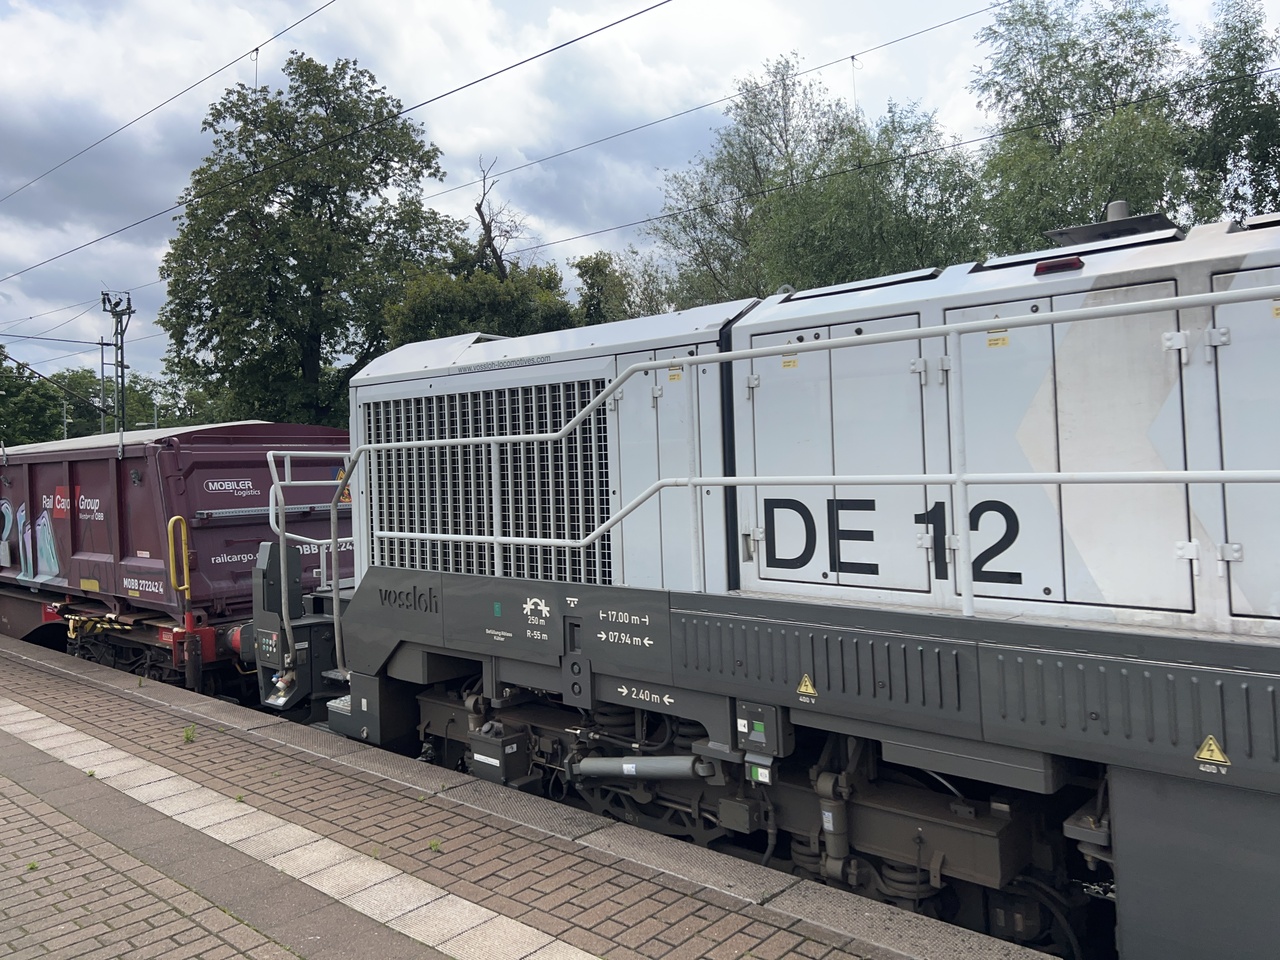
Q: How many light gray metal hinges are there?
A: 12